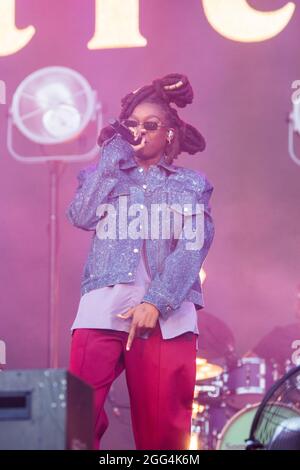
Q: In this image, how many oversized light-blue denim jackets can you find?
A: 1